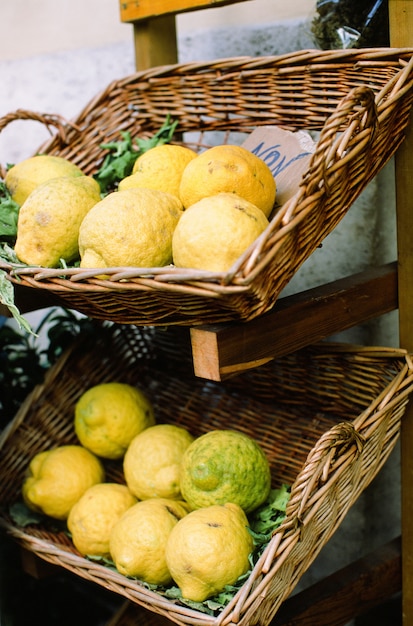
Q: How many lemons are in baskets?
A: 13